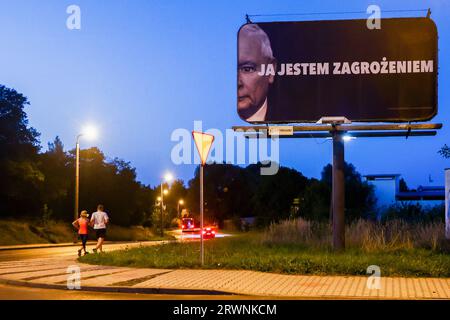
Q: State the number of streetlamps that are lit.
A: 5